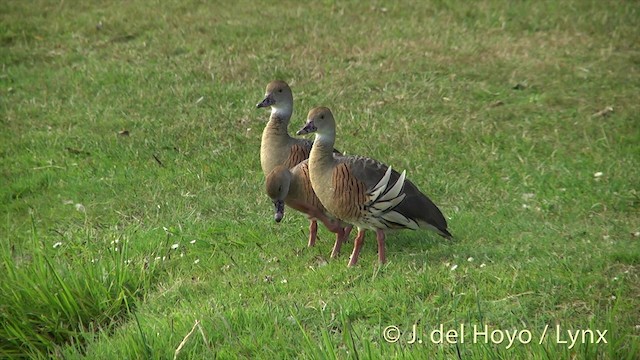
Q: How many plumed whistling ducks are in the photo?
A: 3